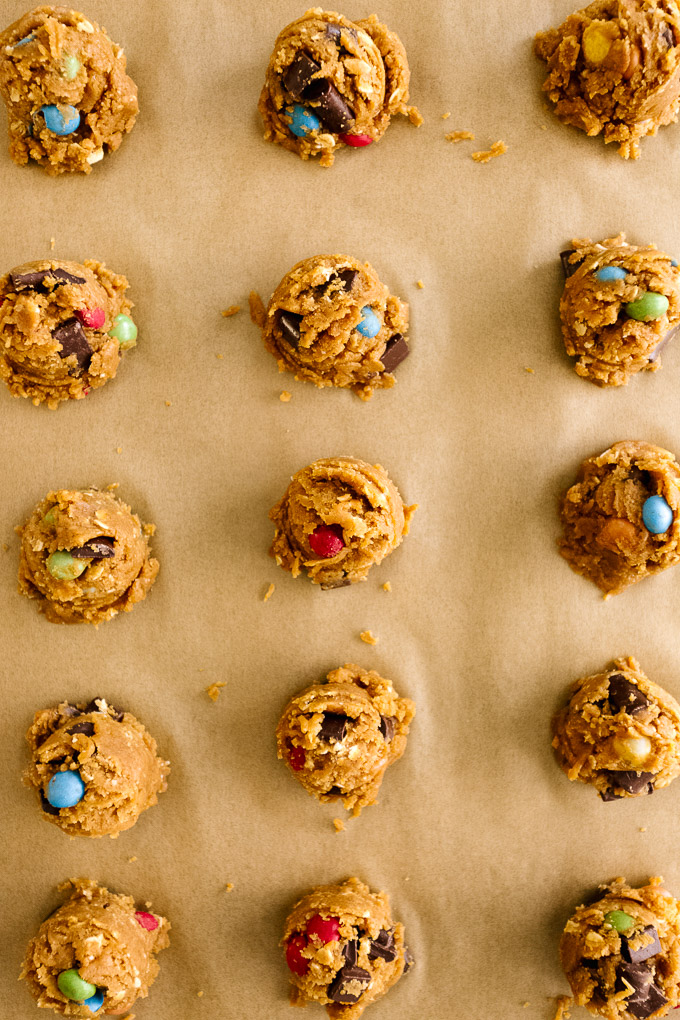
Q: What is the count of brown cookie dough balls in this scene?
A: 15